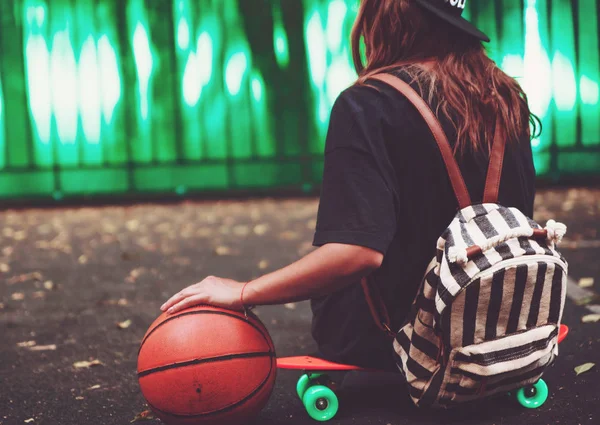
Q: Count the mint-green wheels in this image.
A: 3